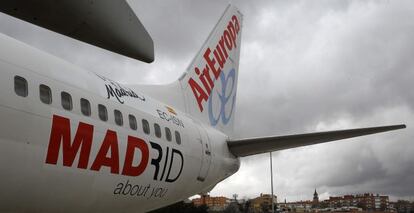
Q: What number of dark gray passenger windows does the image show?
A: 11